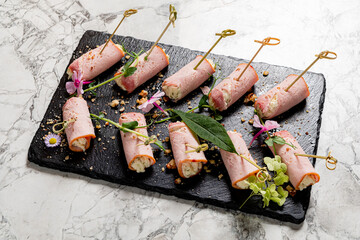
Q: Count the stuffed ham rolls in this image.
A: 10